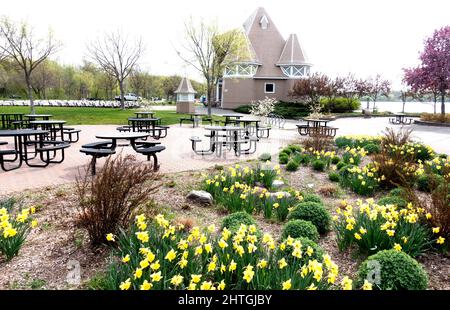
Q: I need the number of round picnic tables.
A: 13